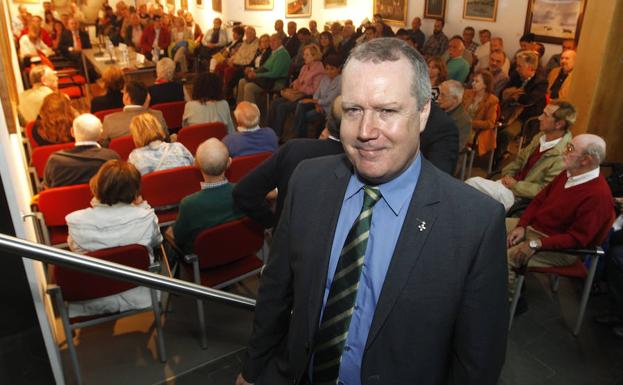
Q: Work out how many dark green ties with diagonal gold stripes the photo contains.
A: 1